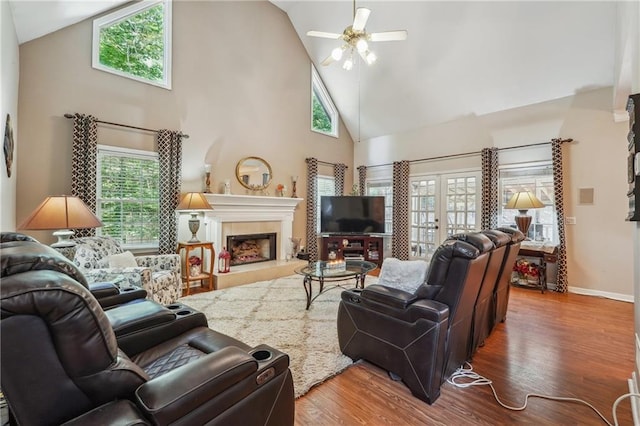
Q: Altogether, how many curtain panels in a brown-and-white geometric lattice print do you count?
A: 8